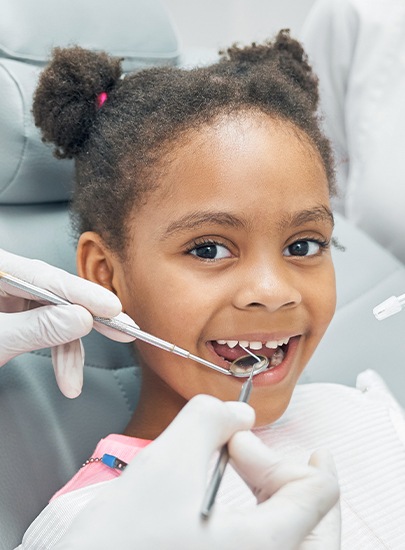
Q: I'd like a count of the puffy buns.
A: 2